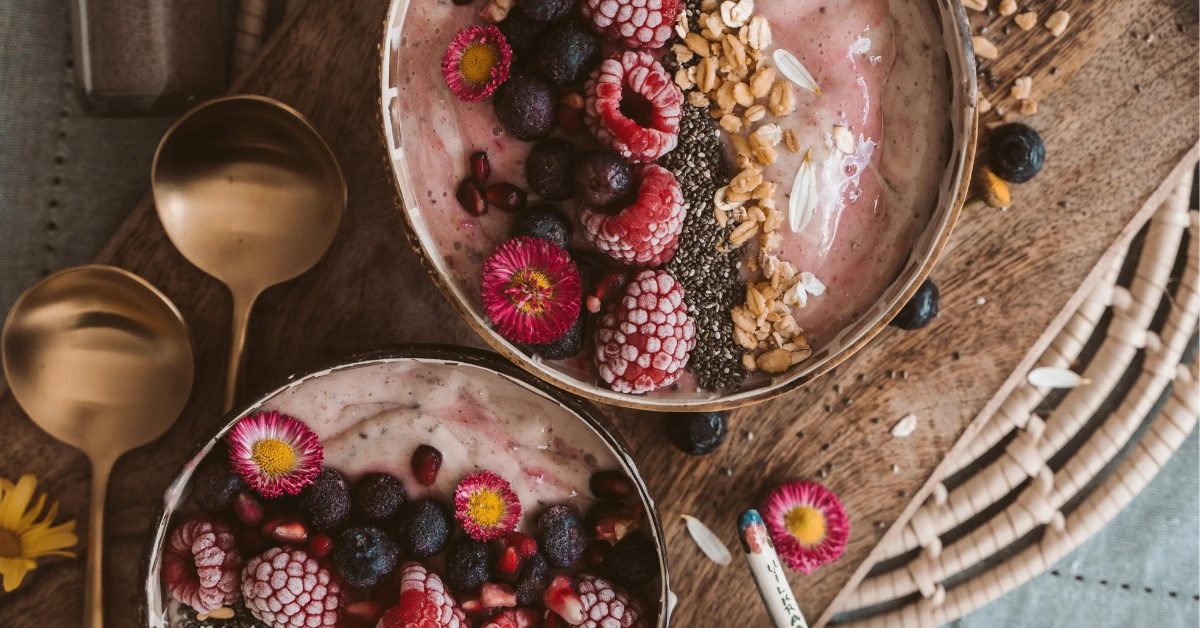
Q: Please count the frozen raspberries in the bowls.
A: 9